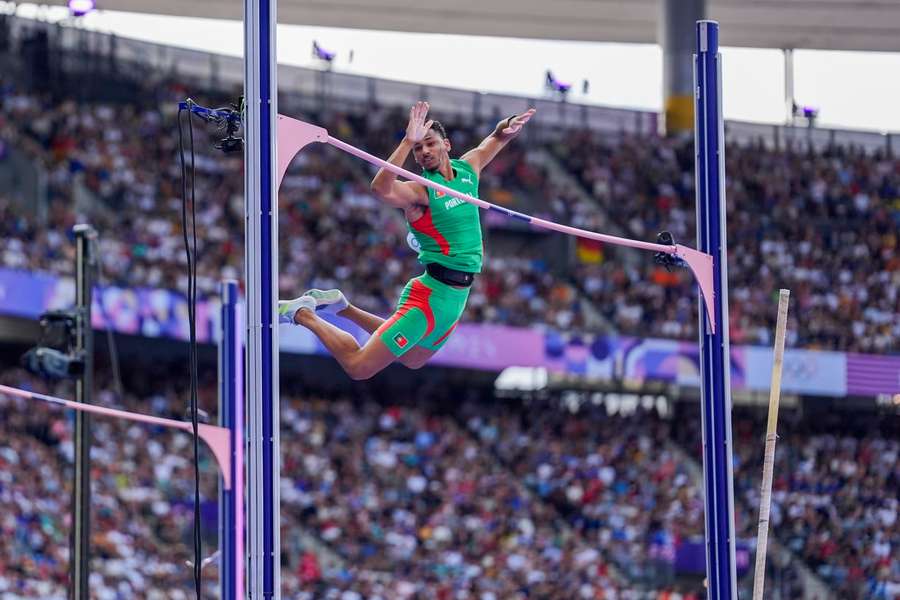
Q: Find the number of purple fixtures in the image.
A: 4